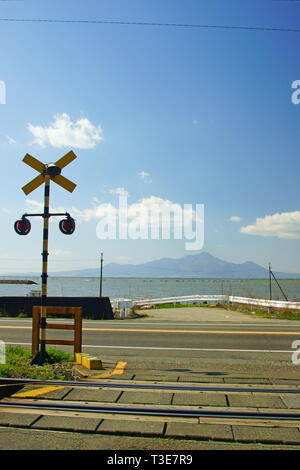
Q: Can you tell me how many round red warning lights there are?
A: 2